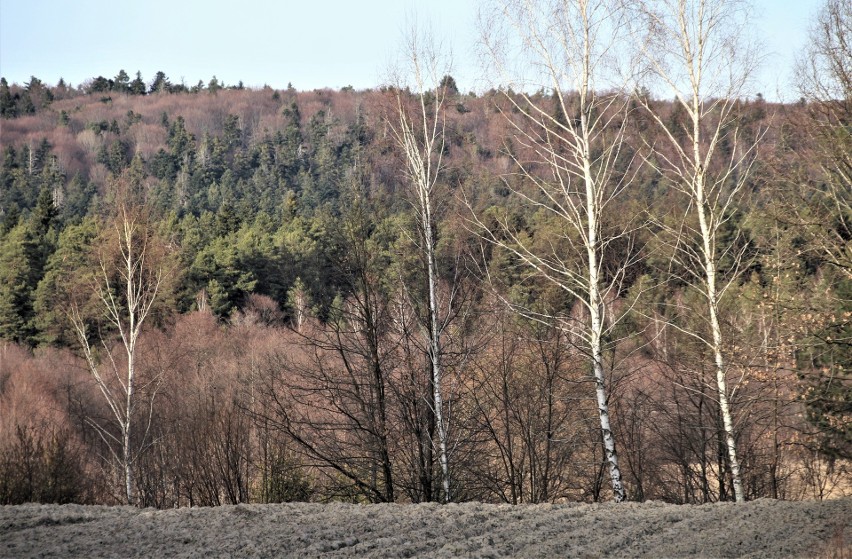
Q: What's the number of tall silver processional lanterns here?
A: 0